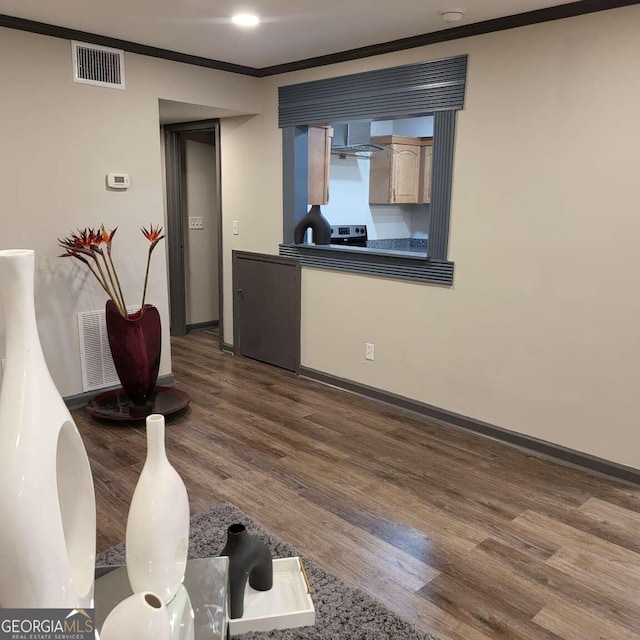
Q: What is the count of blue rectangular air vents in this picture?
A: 0